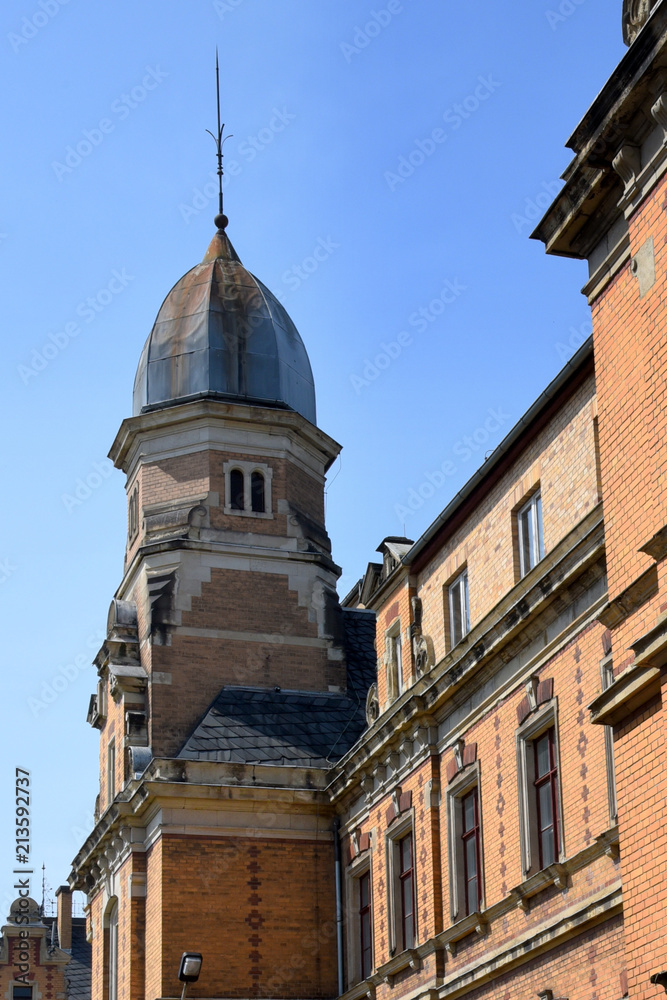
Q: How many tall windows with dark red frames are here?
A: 4